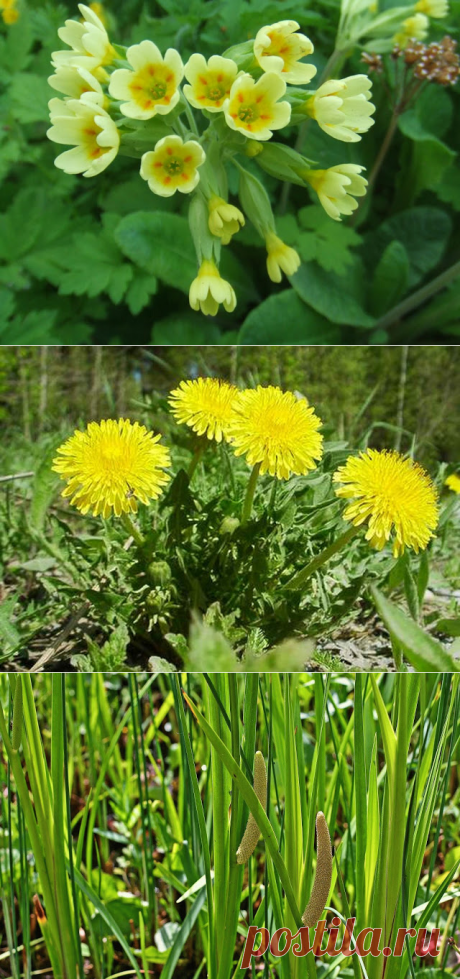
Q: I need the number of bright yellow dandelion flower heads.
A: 4